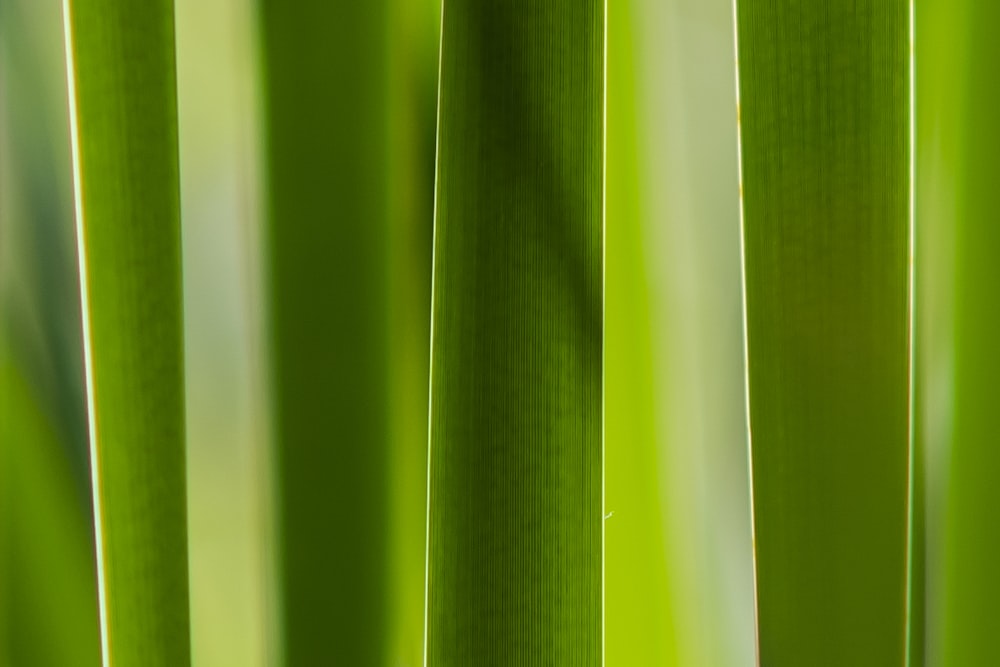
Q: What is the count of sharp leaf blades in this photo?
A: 3